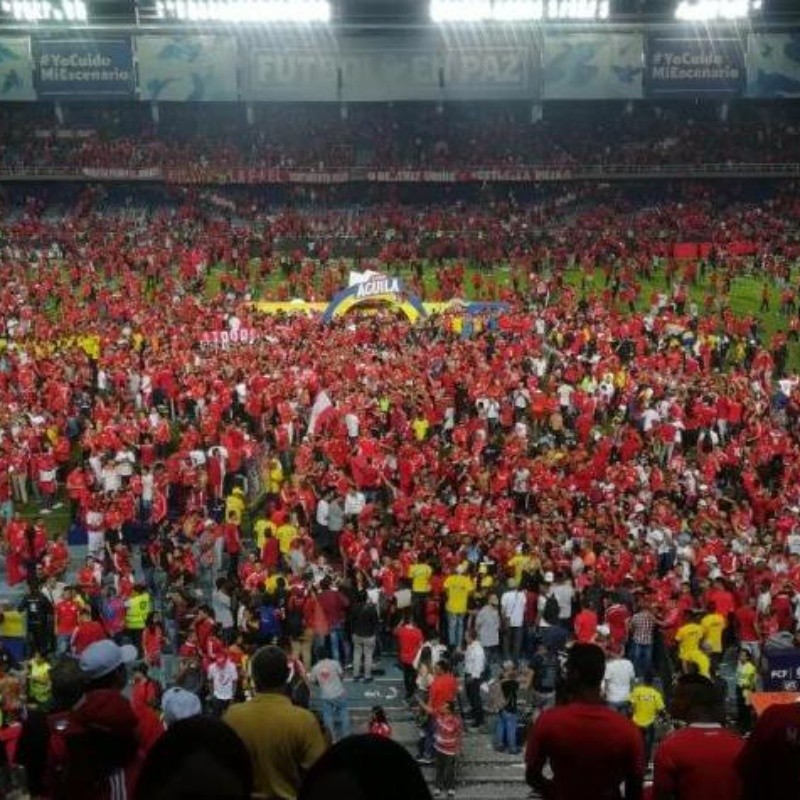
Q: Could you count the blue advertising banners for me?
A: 2